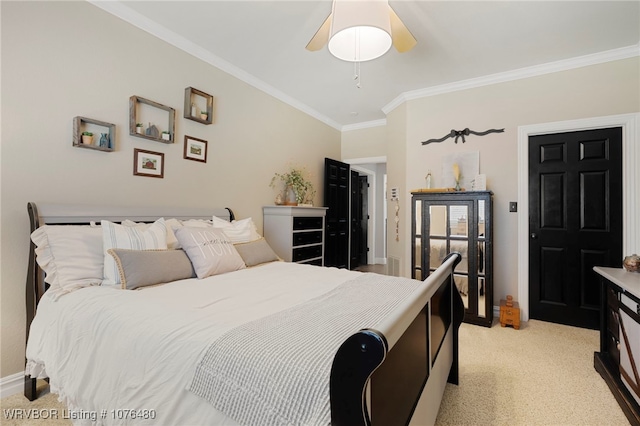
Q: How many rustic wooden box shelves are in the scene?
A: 3